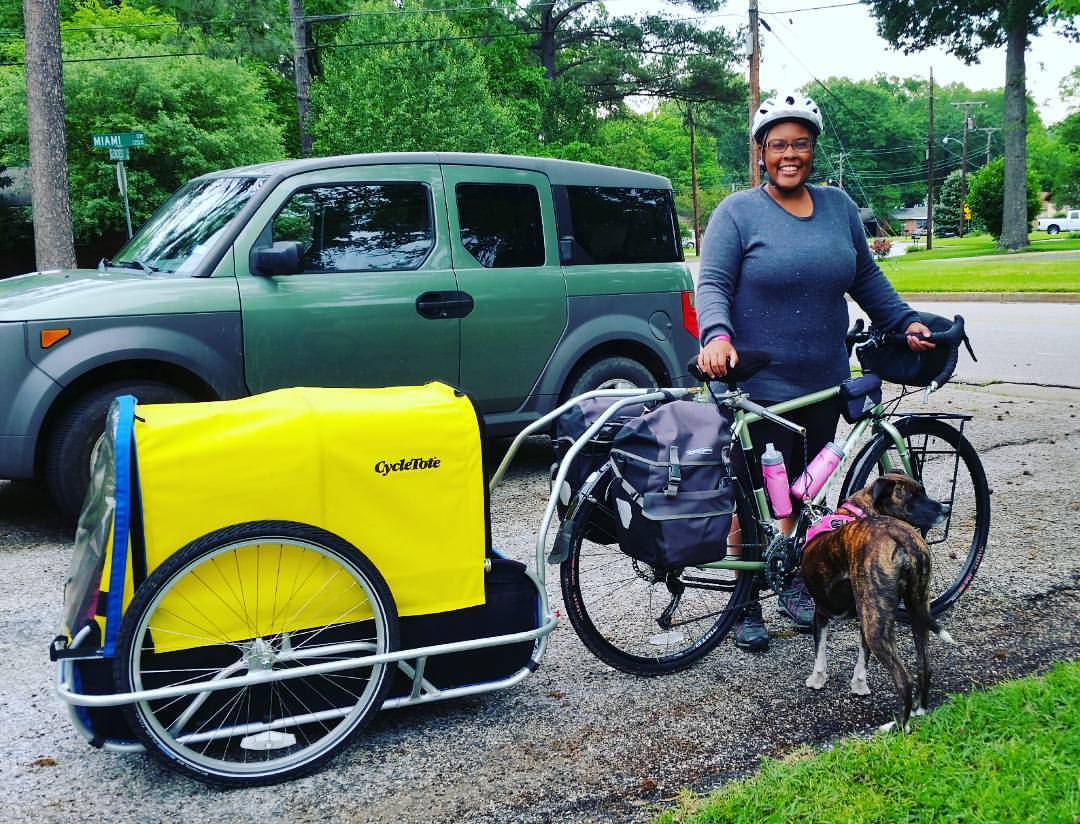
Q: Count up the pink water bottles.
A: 2